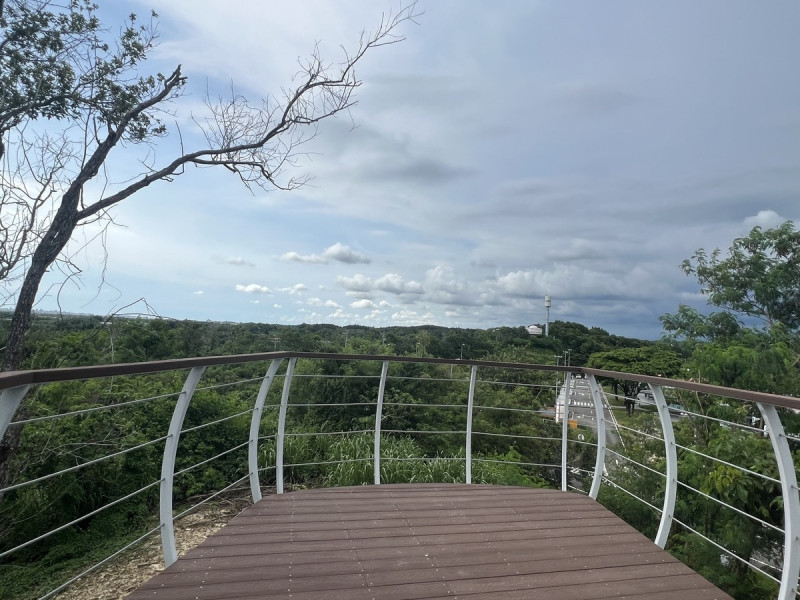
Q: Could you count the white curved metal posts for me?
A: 10